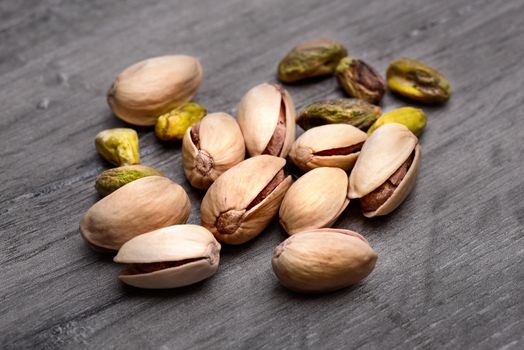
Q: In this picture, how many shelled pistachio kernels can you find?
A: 8